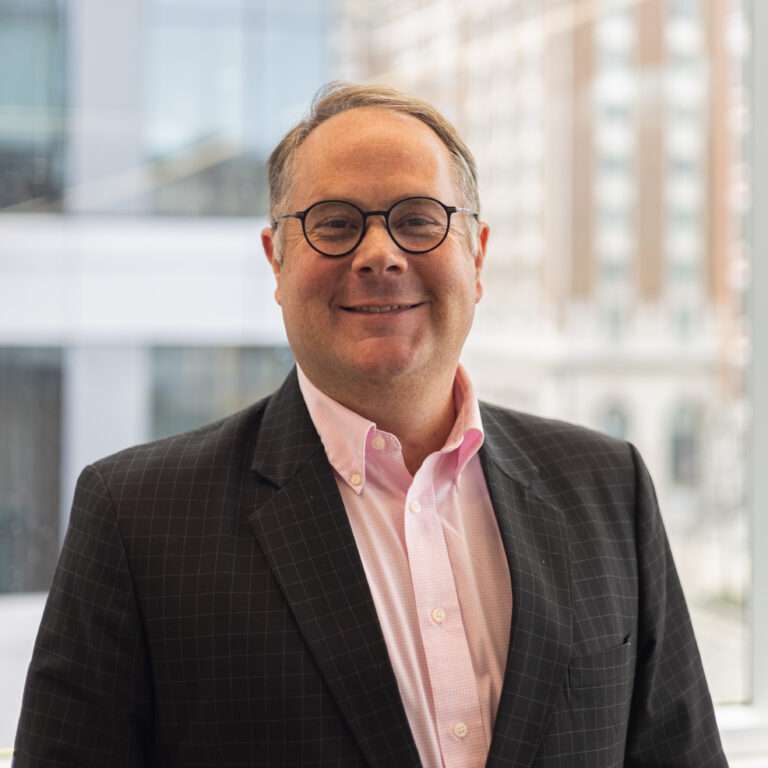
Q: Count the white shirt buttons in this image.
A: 5